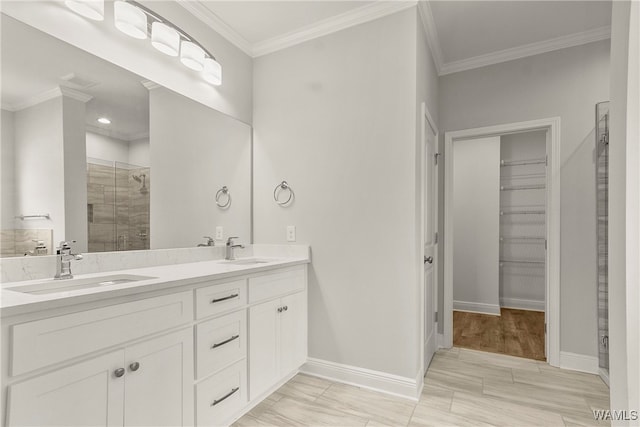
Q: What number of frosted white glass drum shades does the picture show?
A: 5